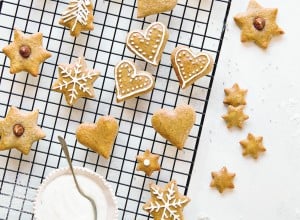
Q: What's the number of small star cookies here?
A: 5